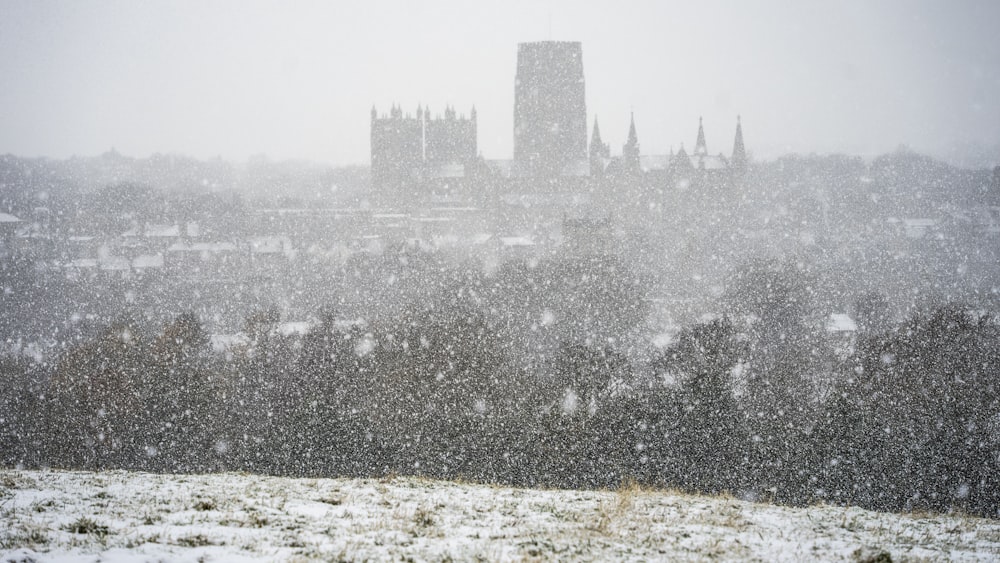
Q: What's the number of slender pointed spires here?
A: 4